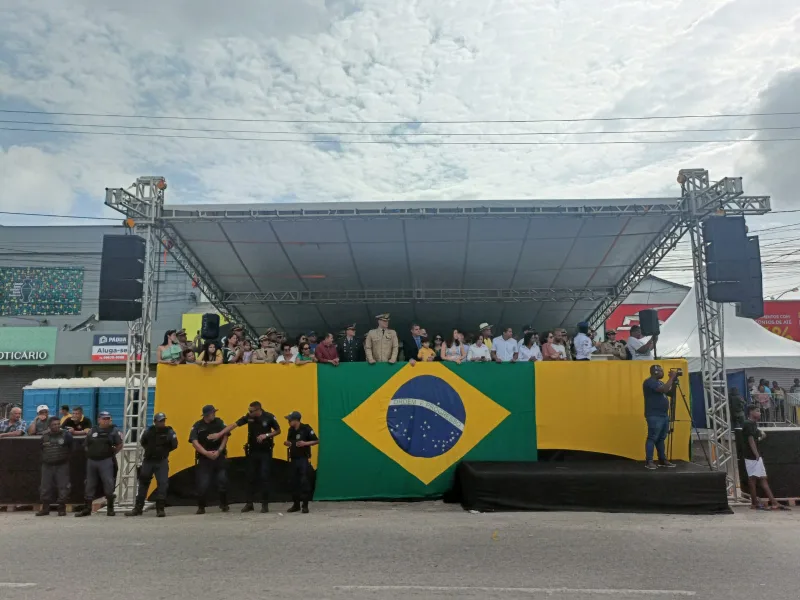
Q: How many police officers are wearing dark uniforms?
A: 6